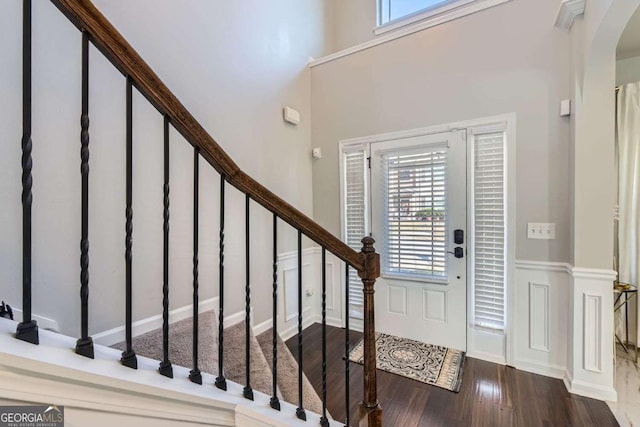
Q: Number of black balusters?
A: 11